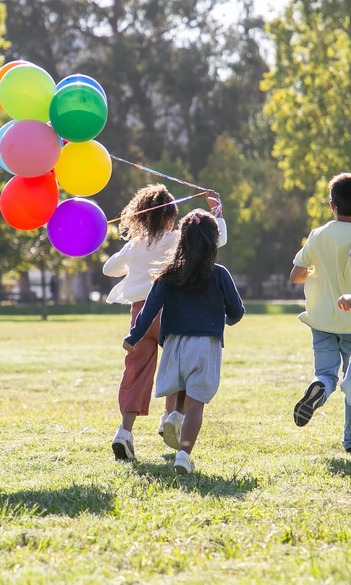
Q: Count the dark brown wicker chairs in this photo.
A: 0